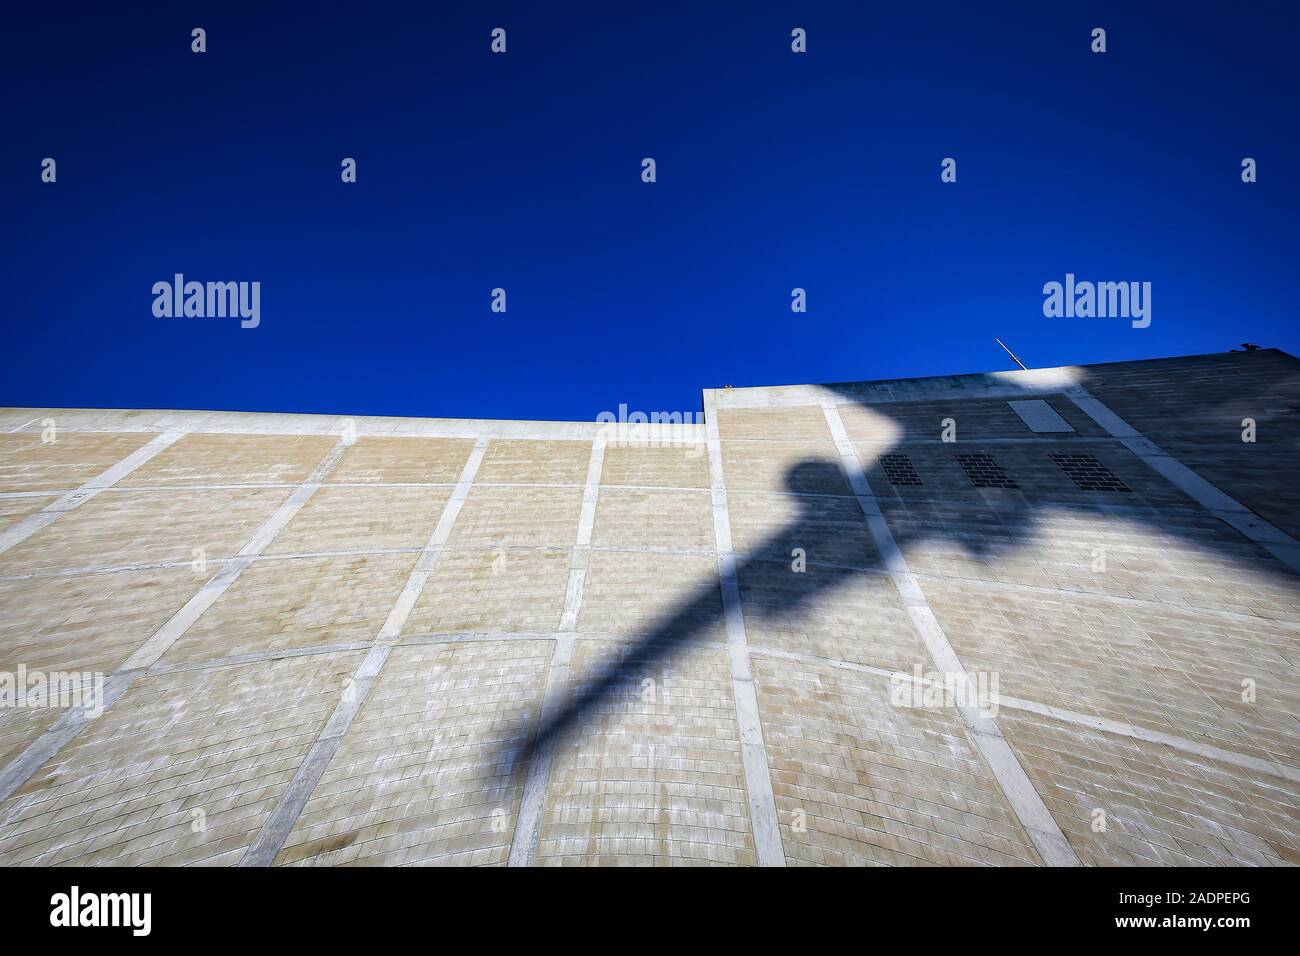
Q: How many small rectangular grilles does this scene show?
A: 3